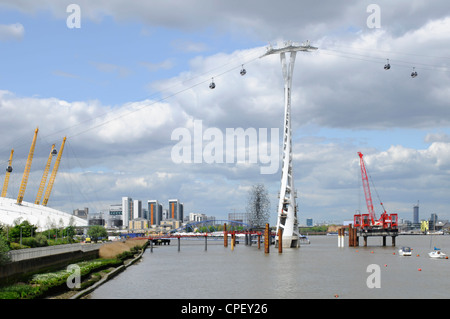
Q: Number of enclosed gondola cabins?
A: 6